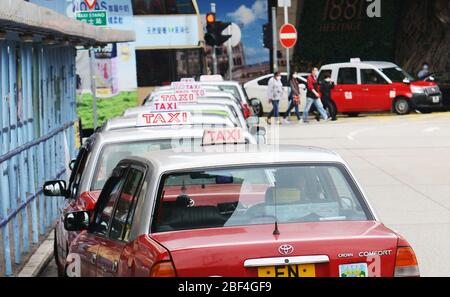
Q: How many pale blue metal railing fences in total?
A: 1